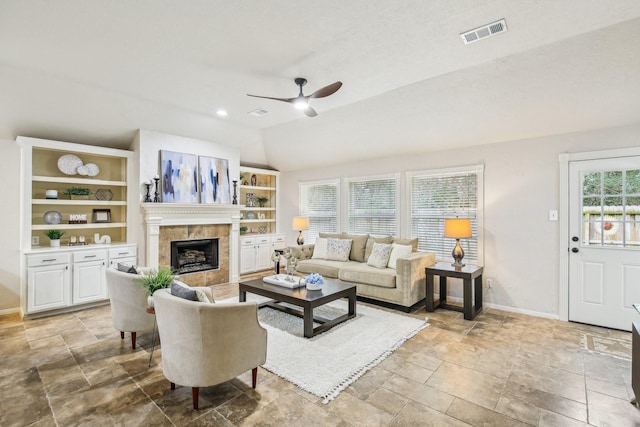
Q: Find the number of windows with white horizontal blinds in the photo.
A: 3